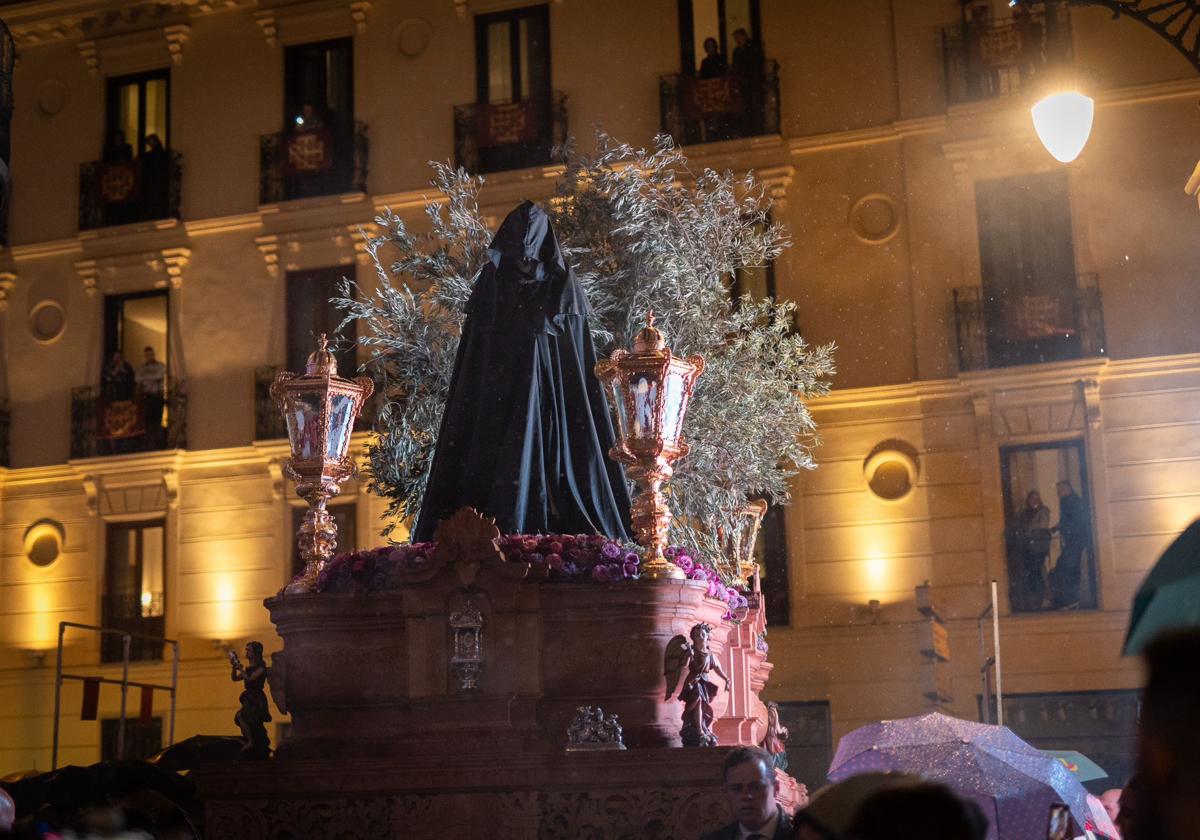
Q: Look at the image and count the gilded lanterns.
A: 3